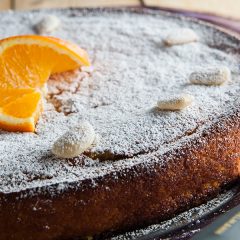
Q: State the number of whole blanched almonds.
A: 5